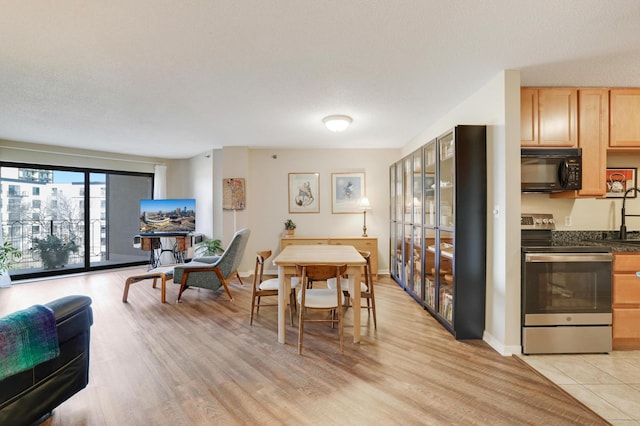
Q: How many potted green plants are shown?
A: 4